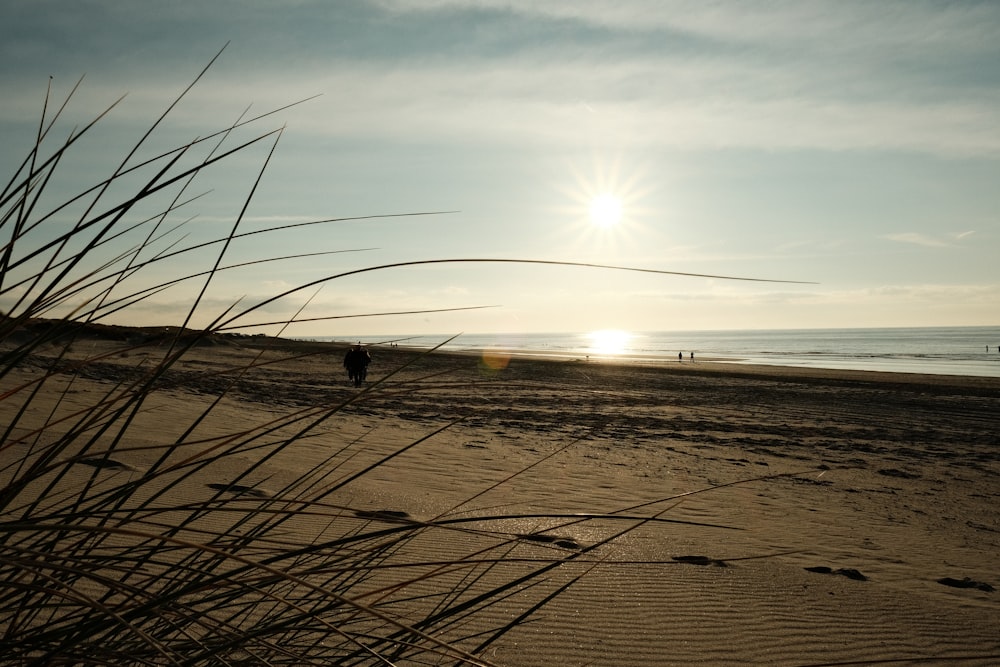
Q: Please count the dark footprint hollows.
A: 7